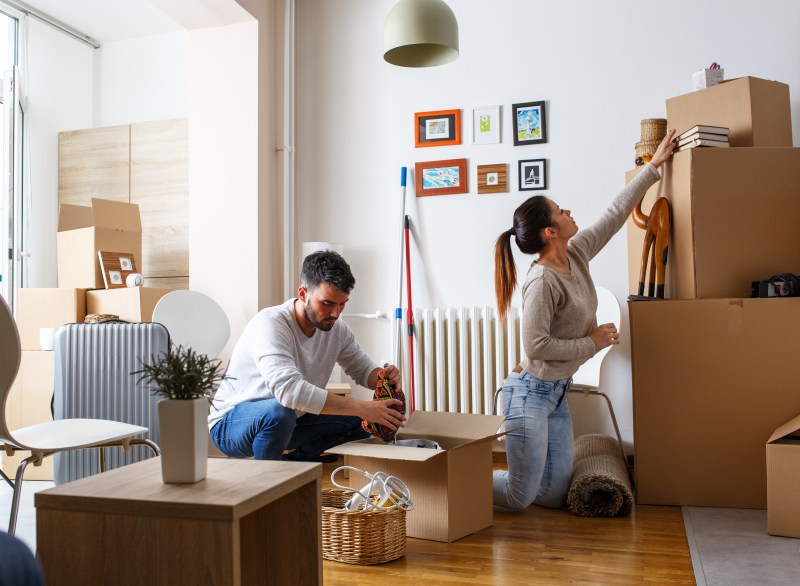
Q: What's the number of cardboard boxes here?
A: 9